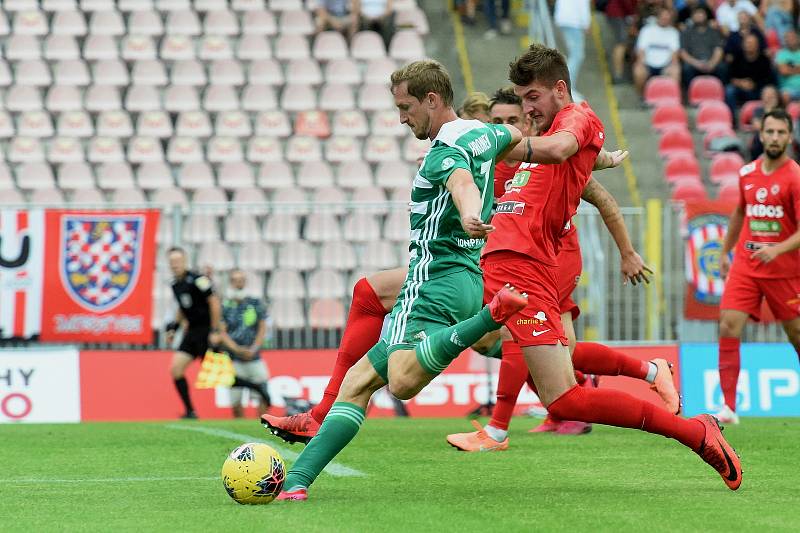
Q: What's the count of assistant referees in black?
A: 1